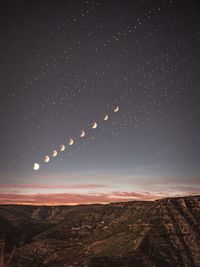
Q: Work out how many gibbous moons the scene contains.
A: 1